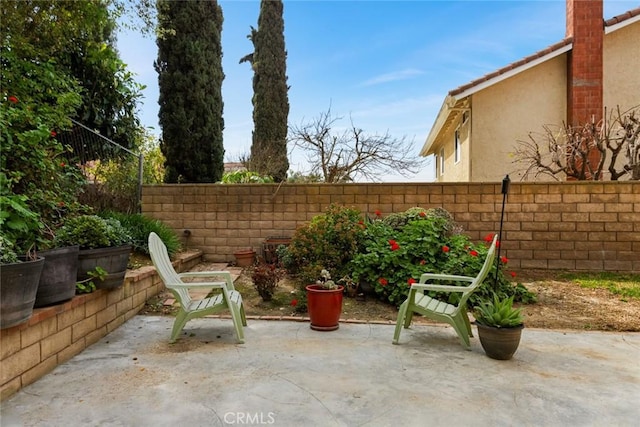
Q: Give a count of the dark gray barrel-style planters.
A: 3